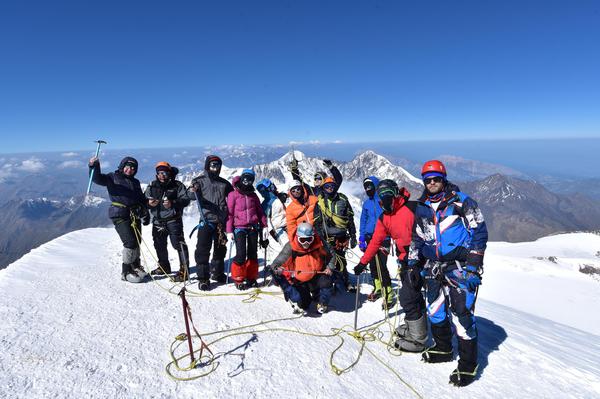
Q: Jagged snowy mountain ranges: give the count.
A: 1